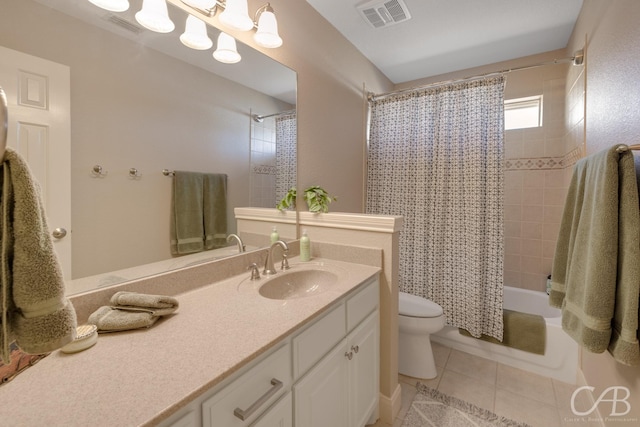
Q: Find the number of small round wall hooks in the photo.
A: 2